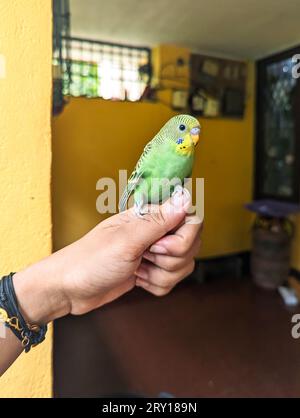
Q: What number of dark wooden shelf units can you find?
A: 1